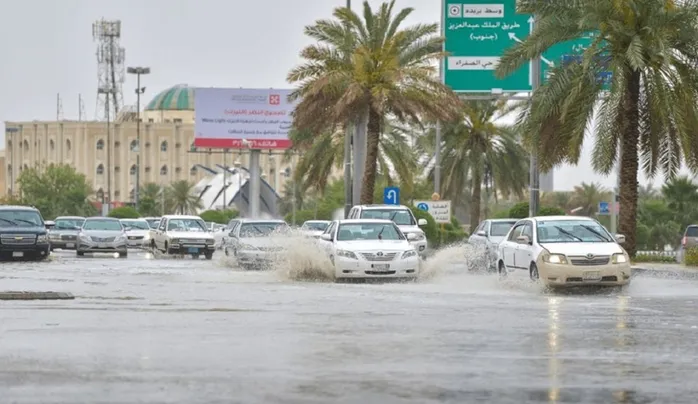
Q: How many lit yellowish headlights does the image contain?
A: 2